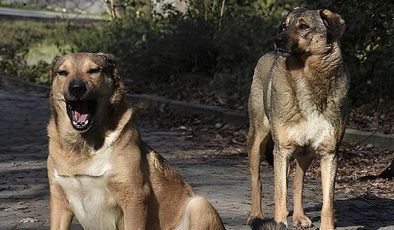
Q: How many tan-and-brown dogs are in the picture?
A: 2